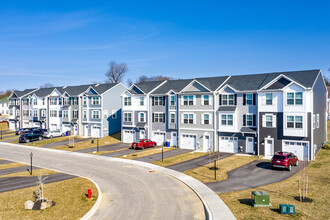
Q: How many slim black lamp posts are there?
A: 5